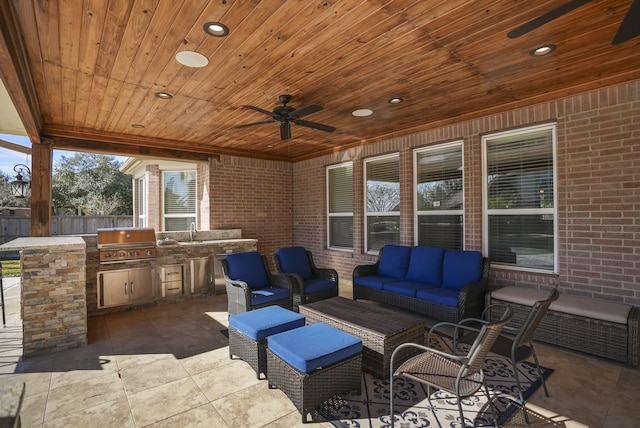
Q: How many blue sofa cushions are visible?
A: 6